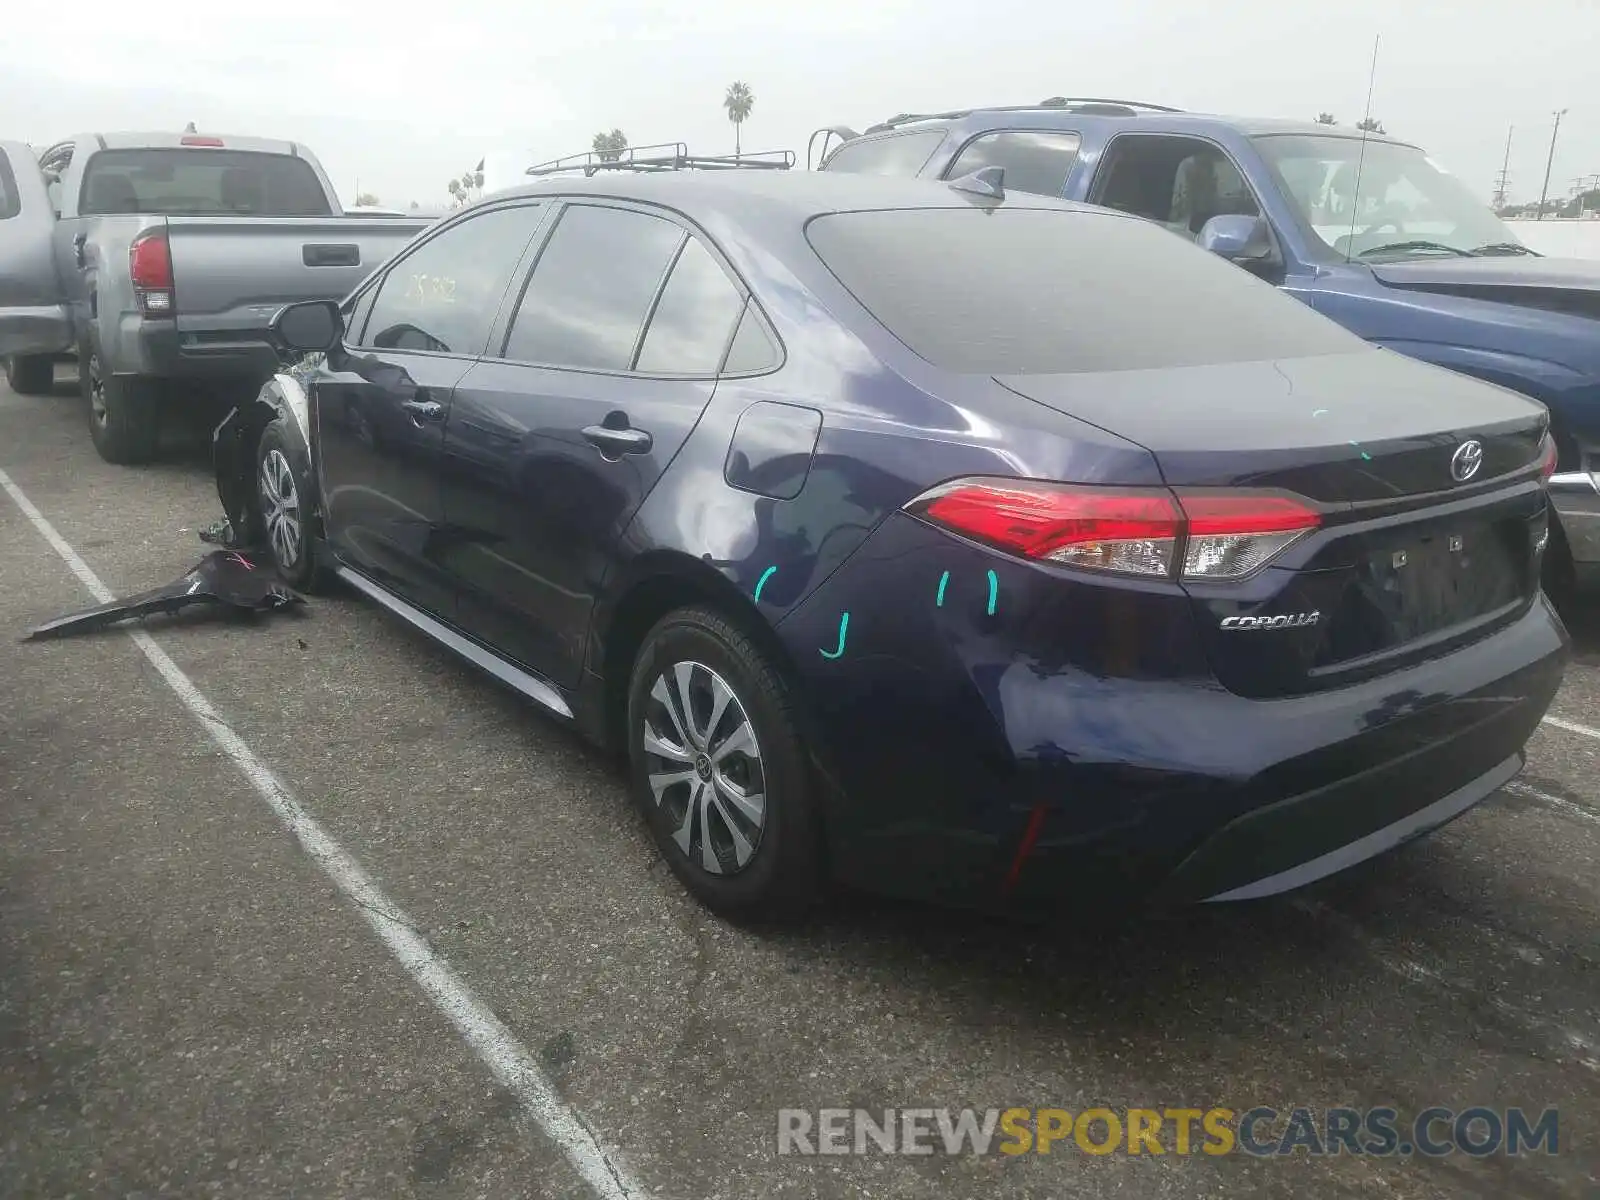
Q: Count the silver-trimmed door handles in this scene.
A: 2